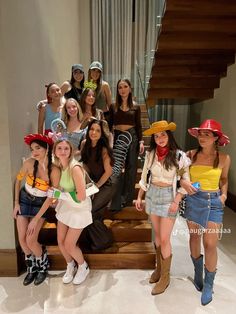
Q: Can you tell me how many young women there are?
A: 11